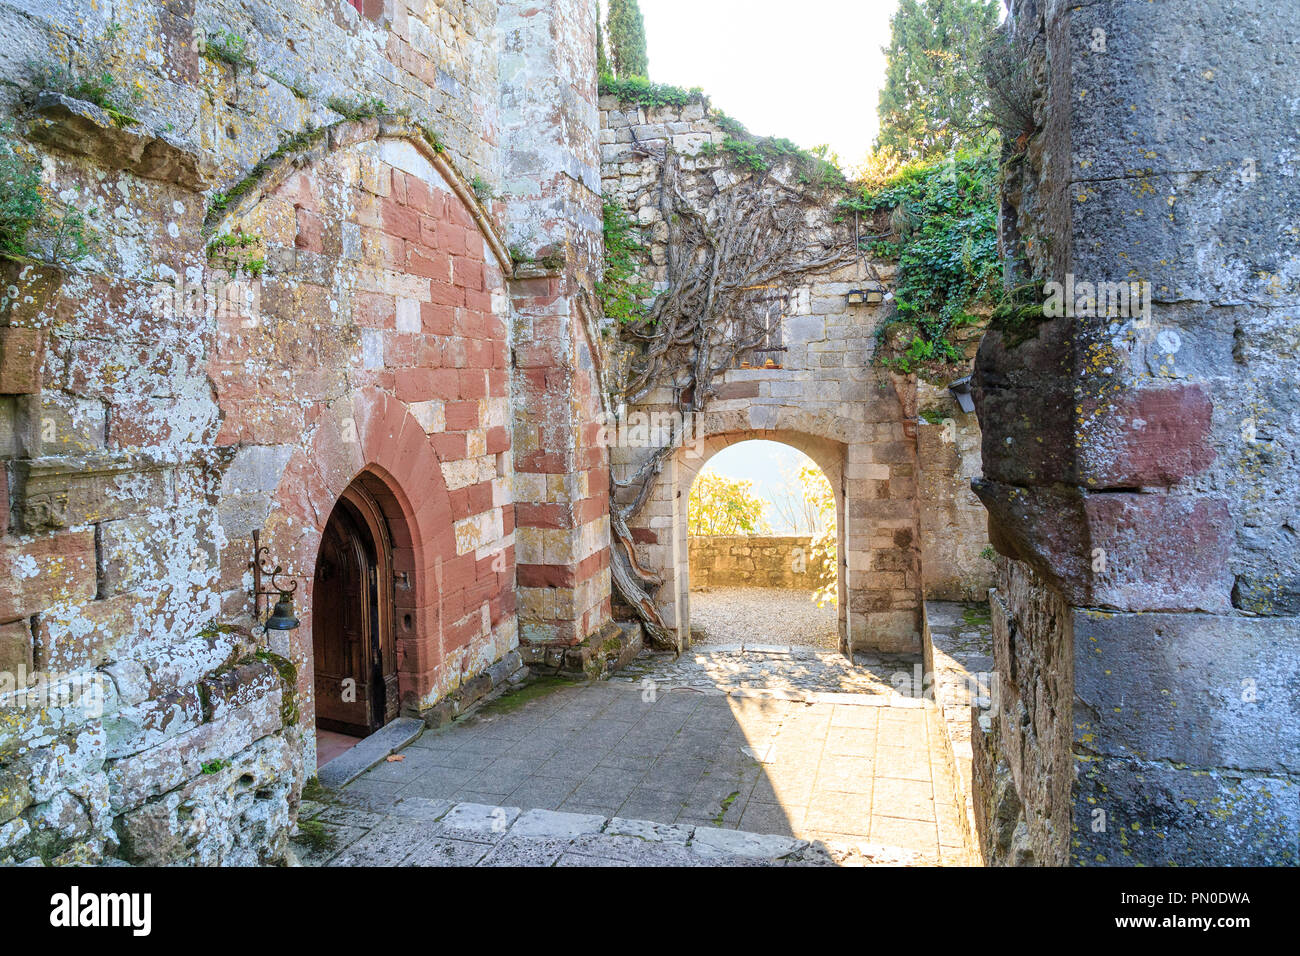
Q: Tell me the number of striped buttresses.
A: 1